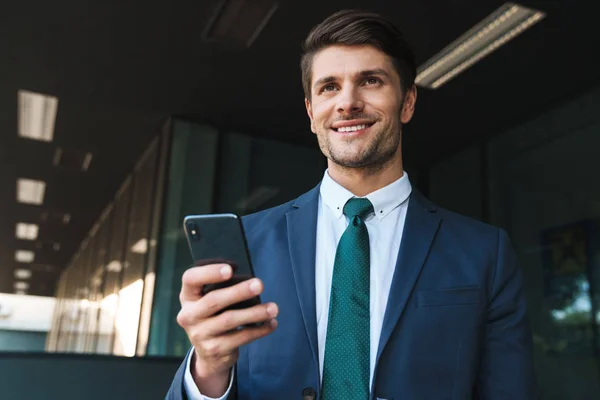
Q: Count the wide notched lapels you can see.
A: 2